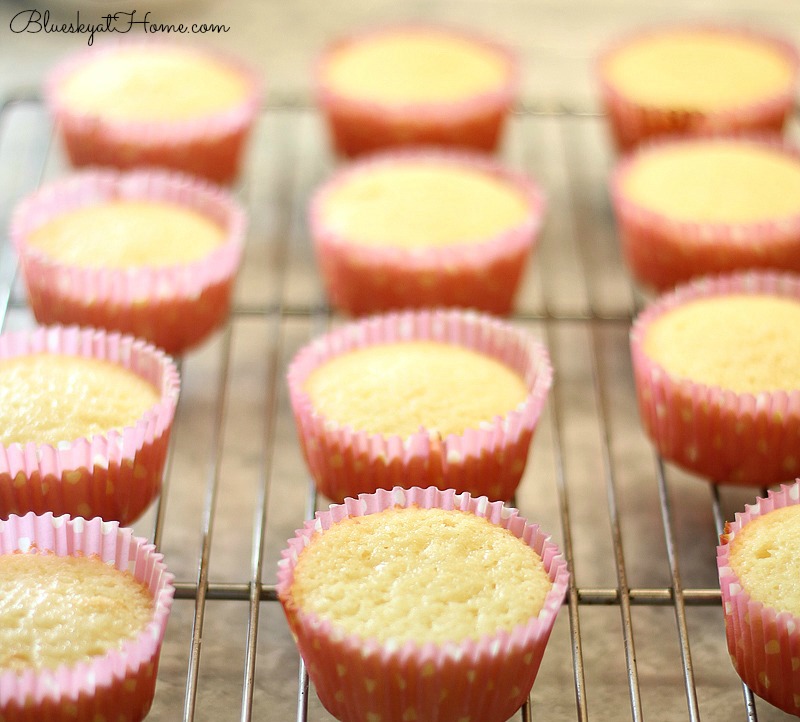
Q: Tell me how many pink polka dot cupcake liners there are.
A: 12